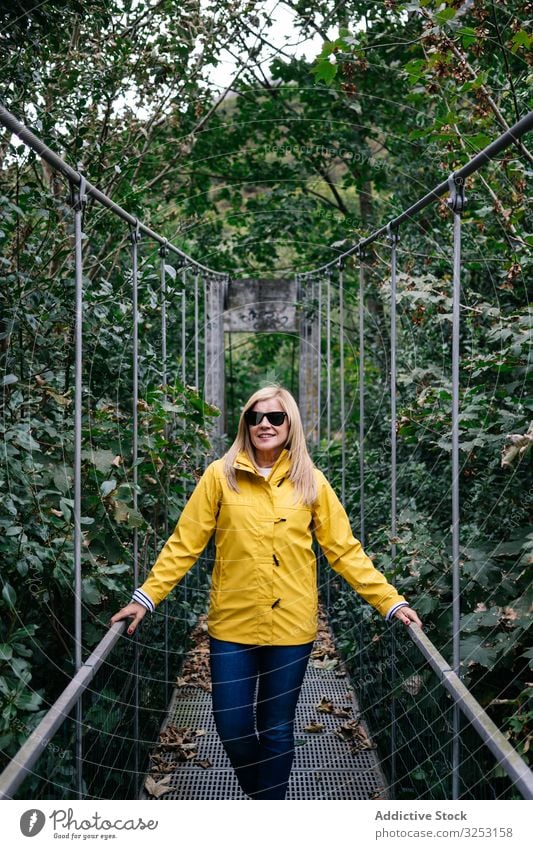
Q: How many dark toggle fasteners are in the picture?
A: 4